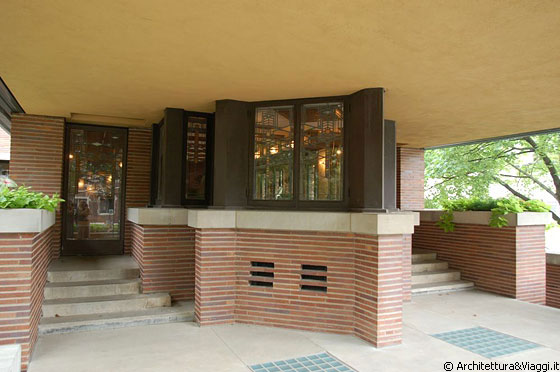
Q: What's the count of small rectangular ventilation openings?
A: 6